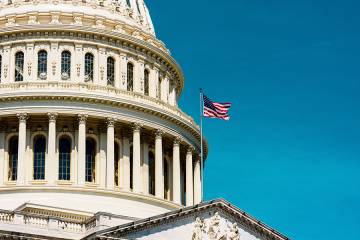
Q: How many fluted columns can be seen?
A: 9